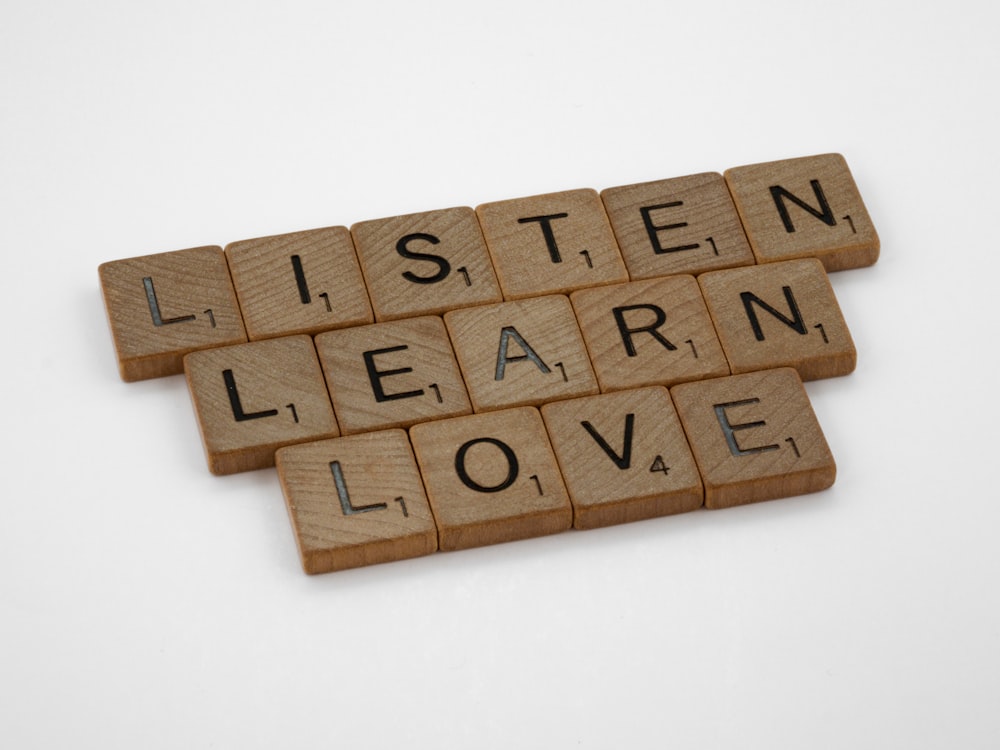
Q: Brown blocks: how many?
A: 15